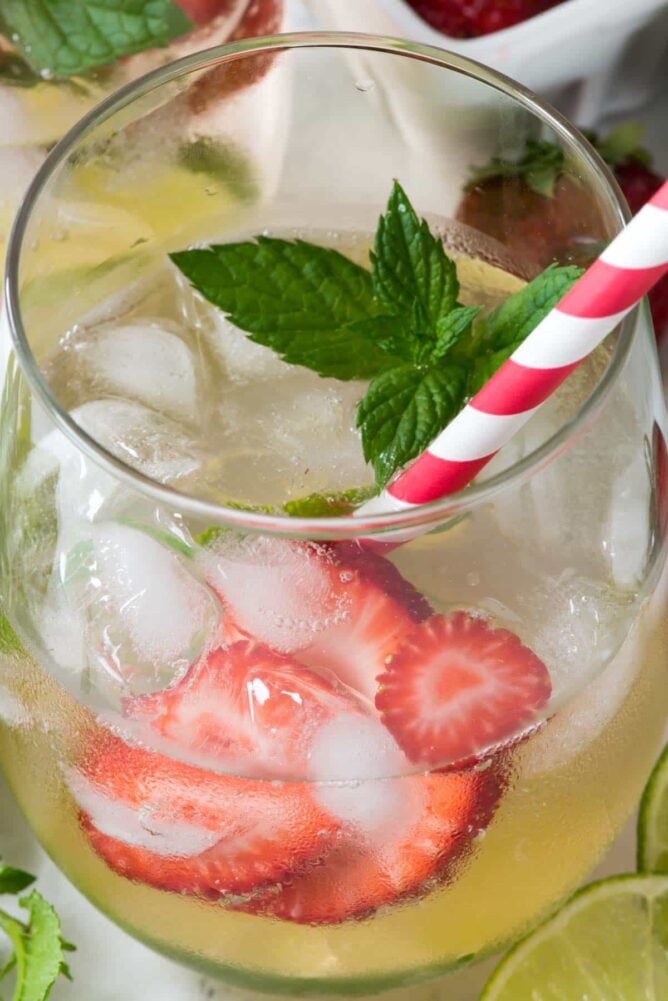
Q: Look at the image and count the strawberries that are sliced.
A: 5